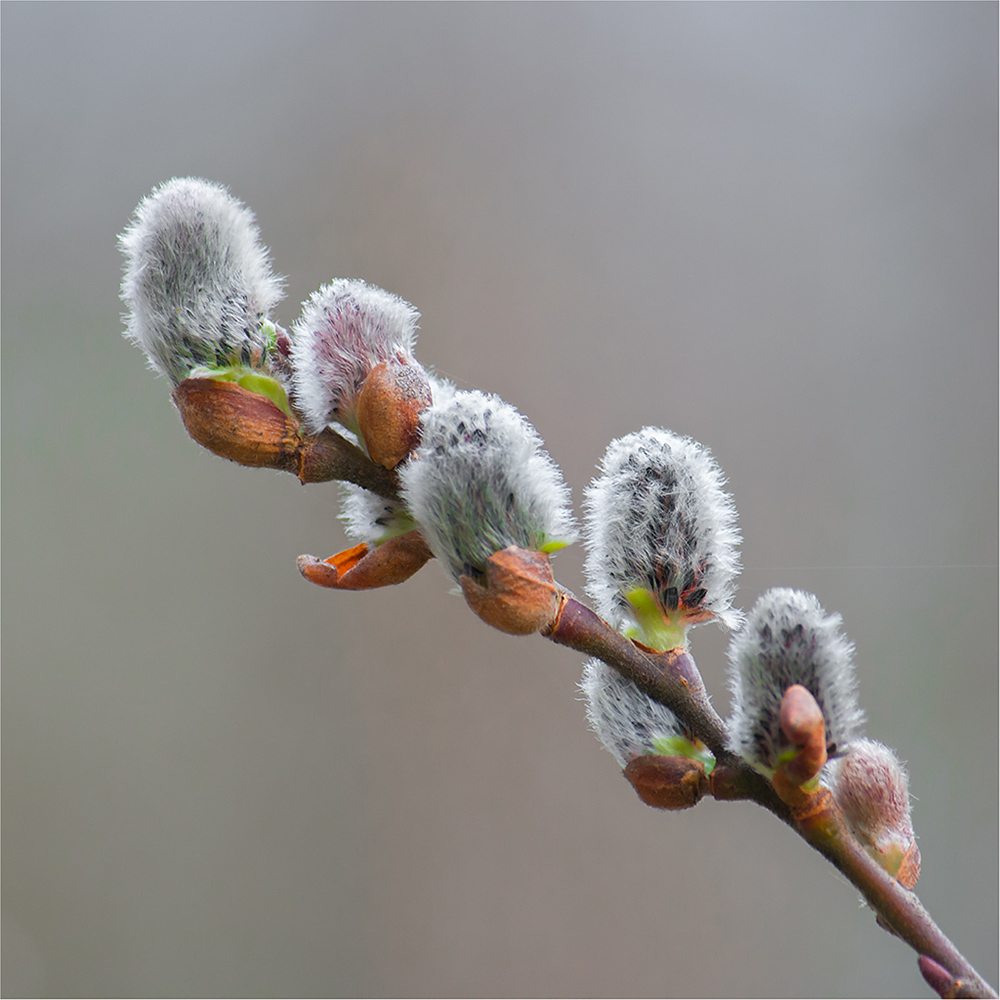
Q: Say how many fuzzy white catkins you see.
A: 8